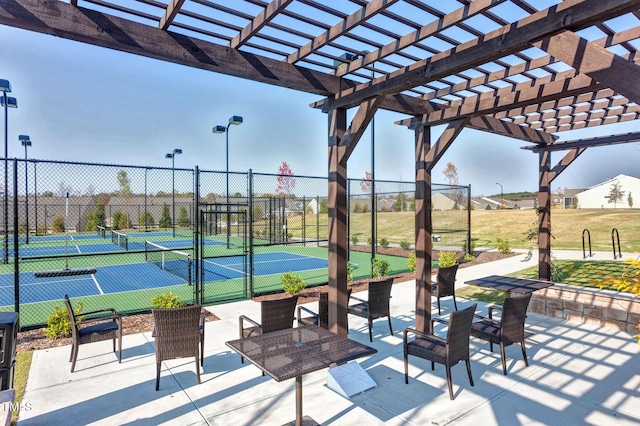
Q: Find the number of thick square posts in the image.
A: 3